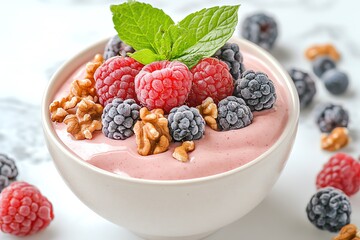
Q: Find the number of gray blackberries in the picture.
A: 11